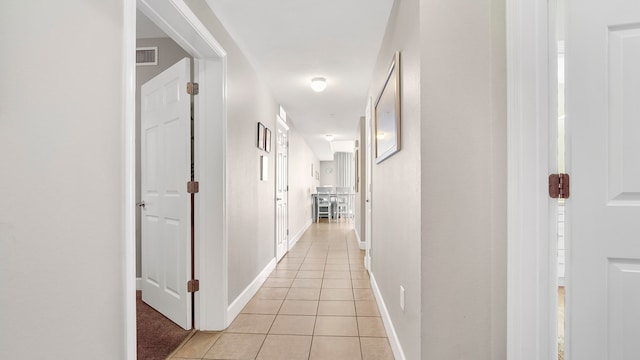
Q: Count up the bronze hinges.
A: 4